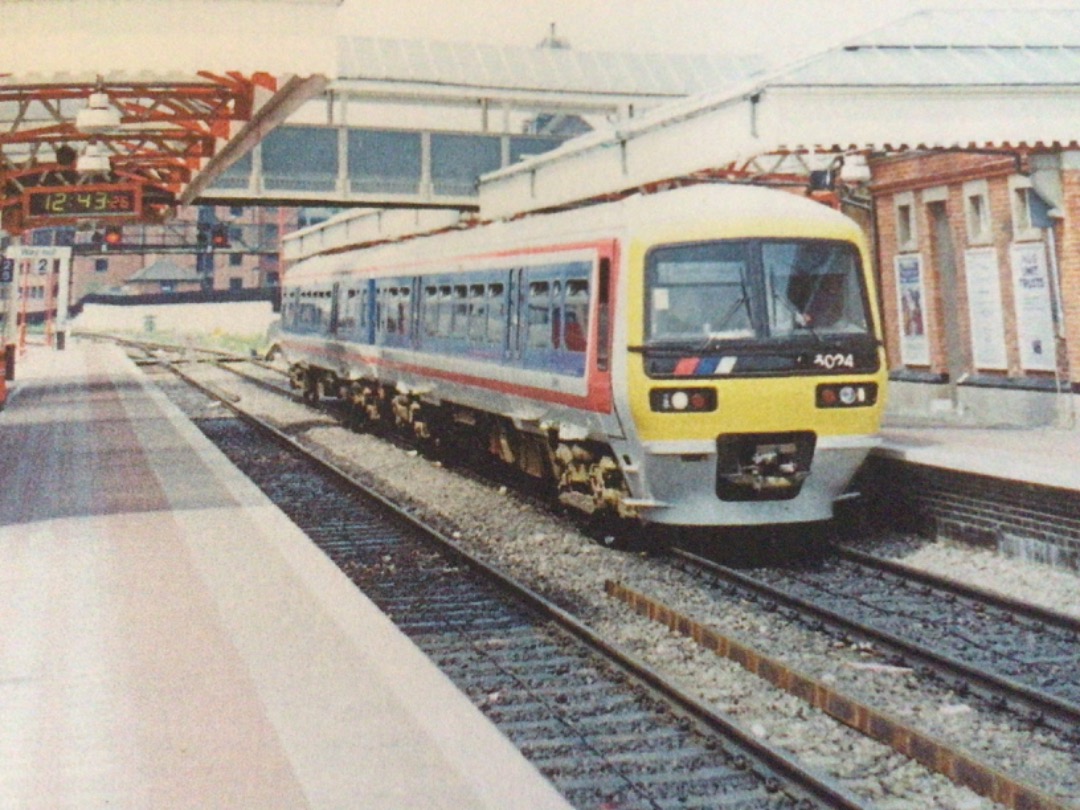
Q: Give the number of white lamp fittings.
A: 3